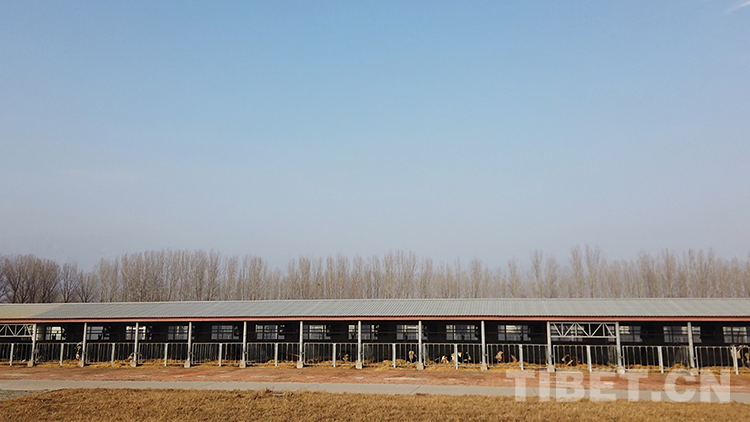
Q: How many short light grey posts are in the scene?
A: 13